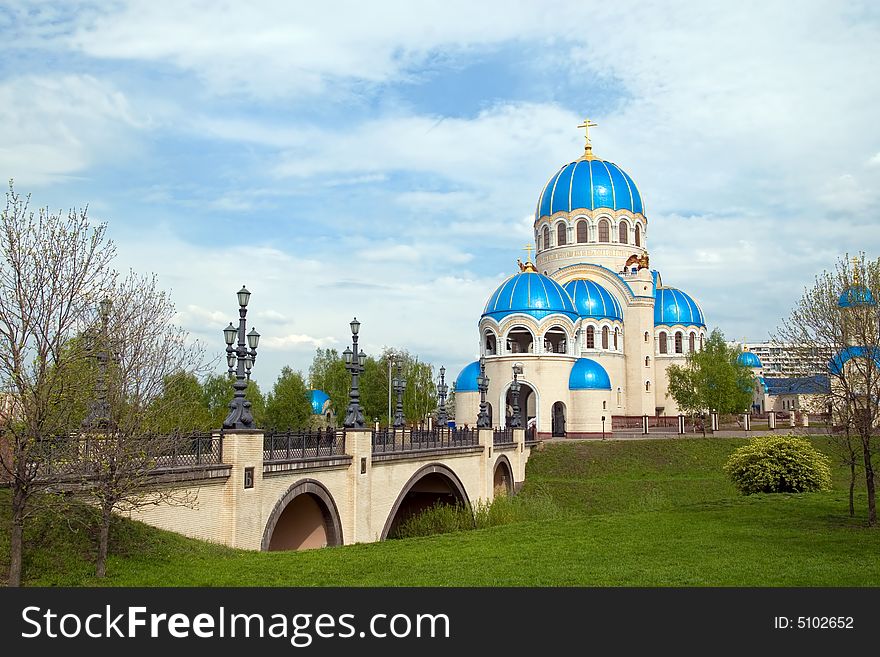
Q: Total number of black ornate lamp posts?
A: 7